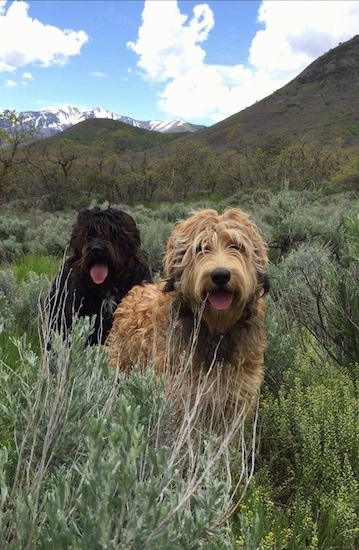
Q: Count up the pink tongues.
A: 2